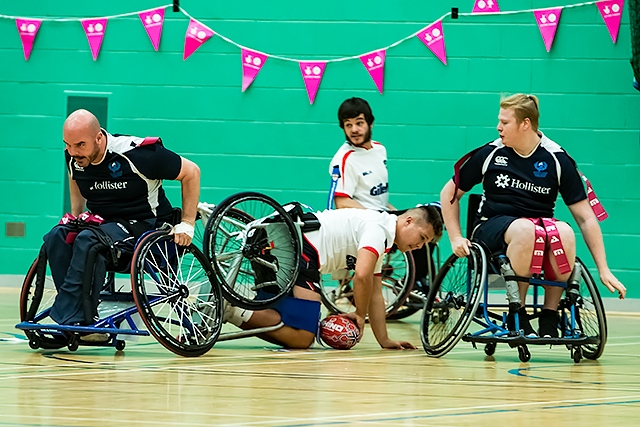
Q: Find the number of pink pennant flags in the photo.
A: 11